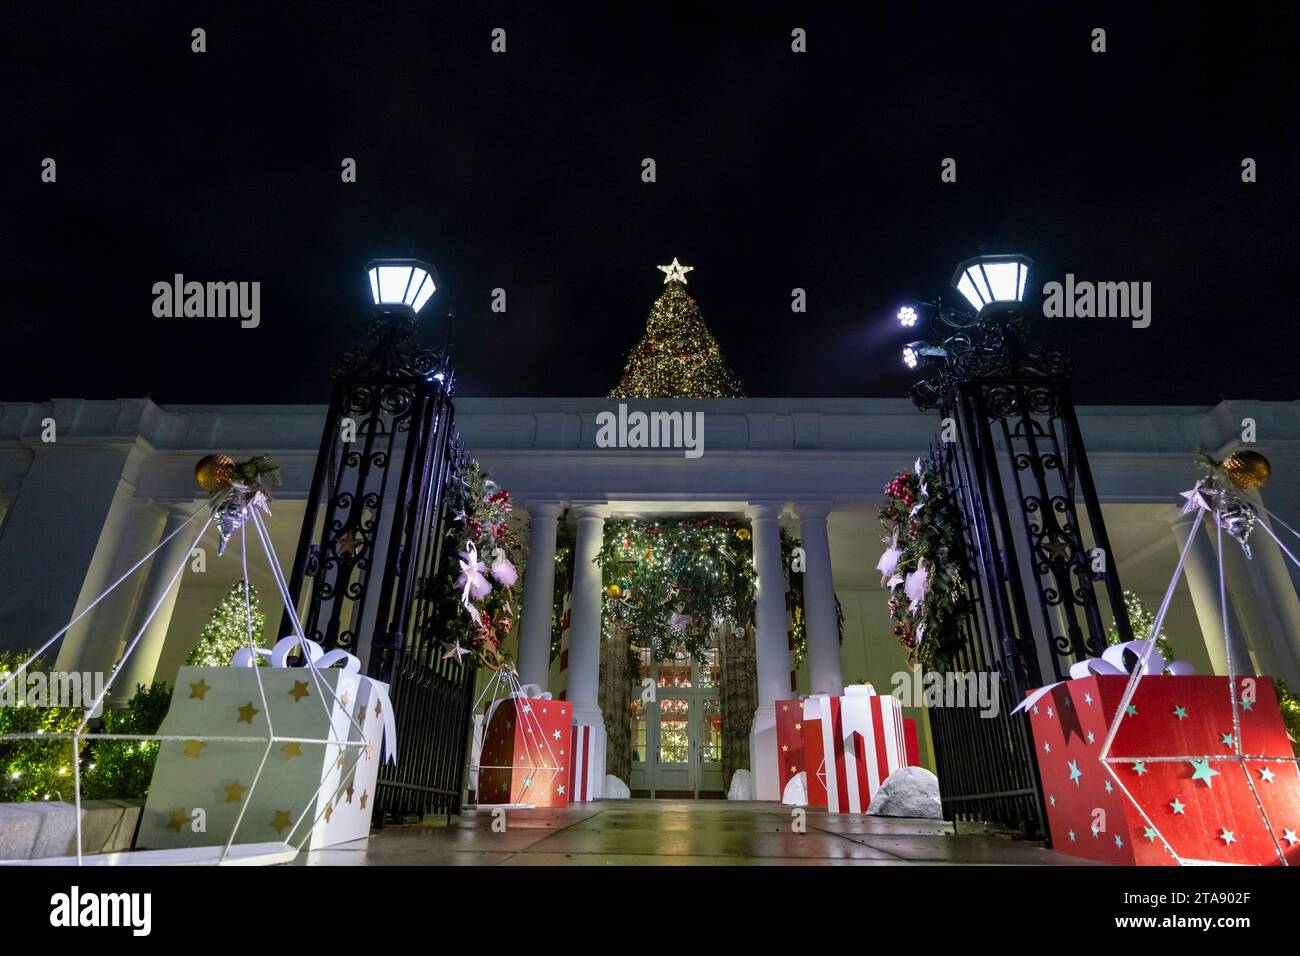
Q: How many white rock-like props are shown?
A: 4